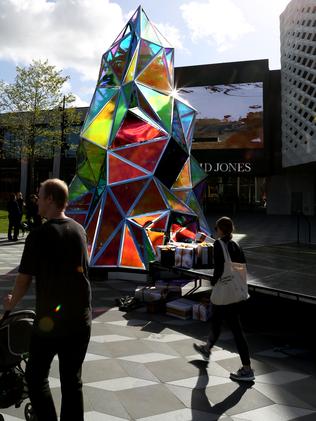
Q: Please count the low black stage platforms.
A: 1